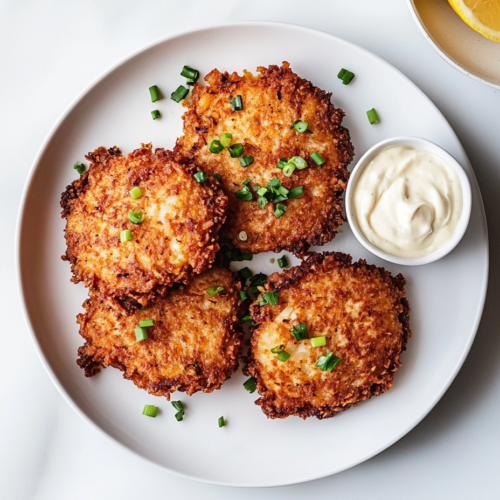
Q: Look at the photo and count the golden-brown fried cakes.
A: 4